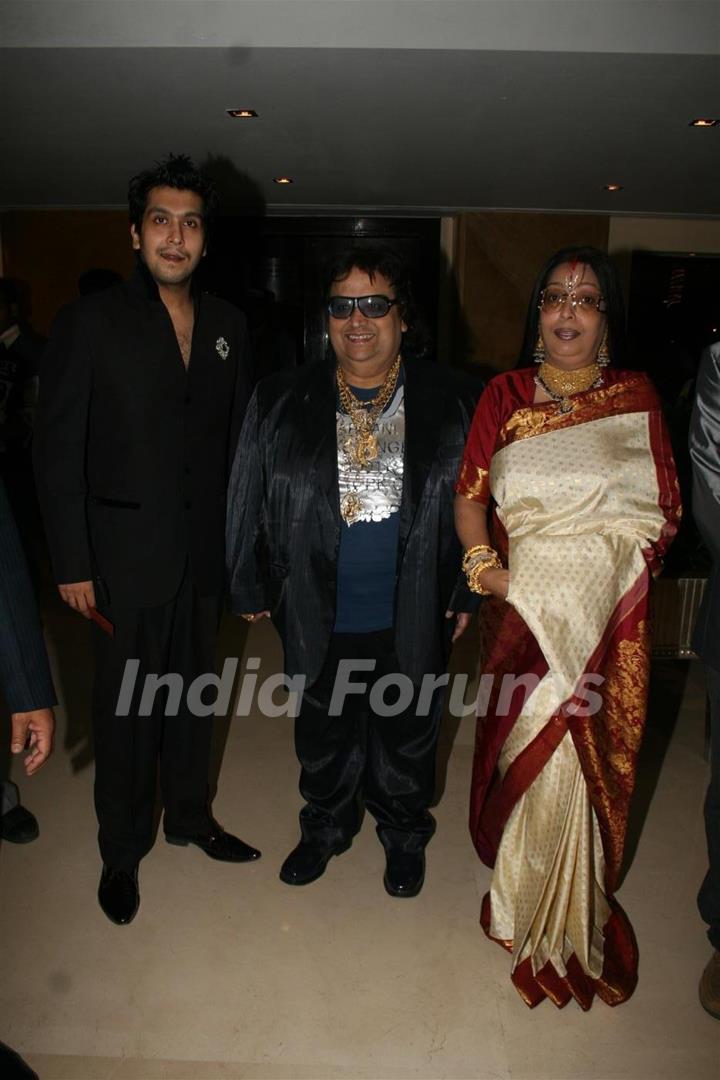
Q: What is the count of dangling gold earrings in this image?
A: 2